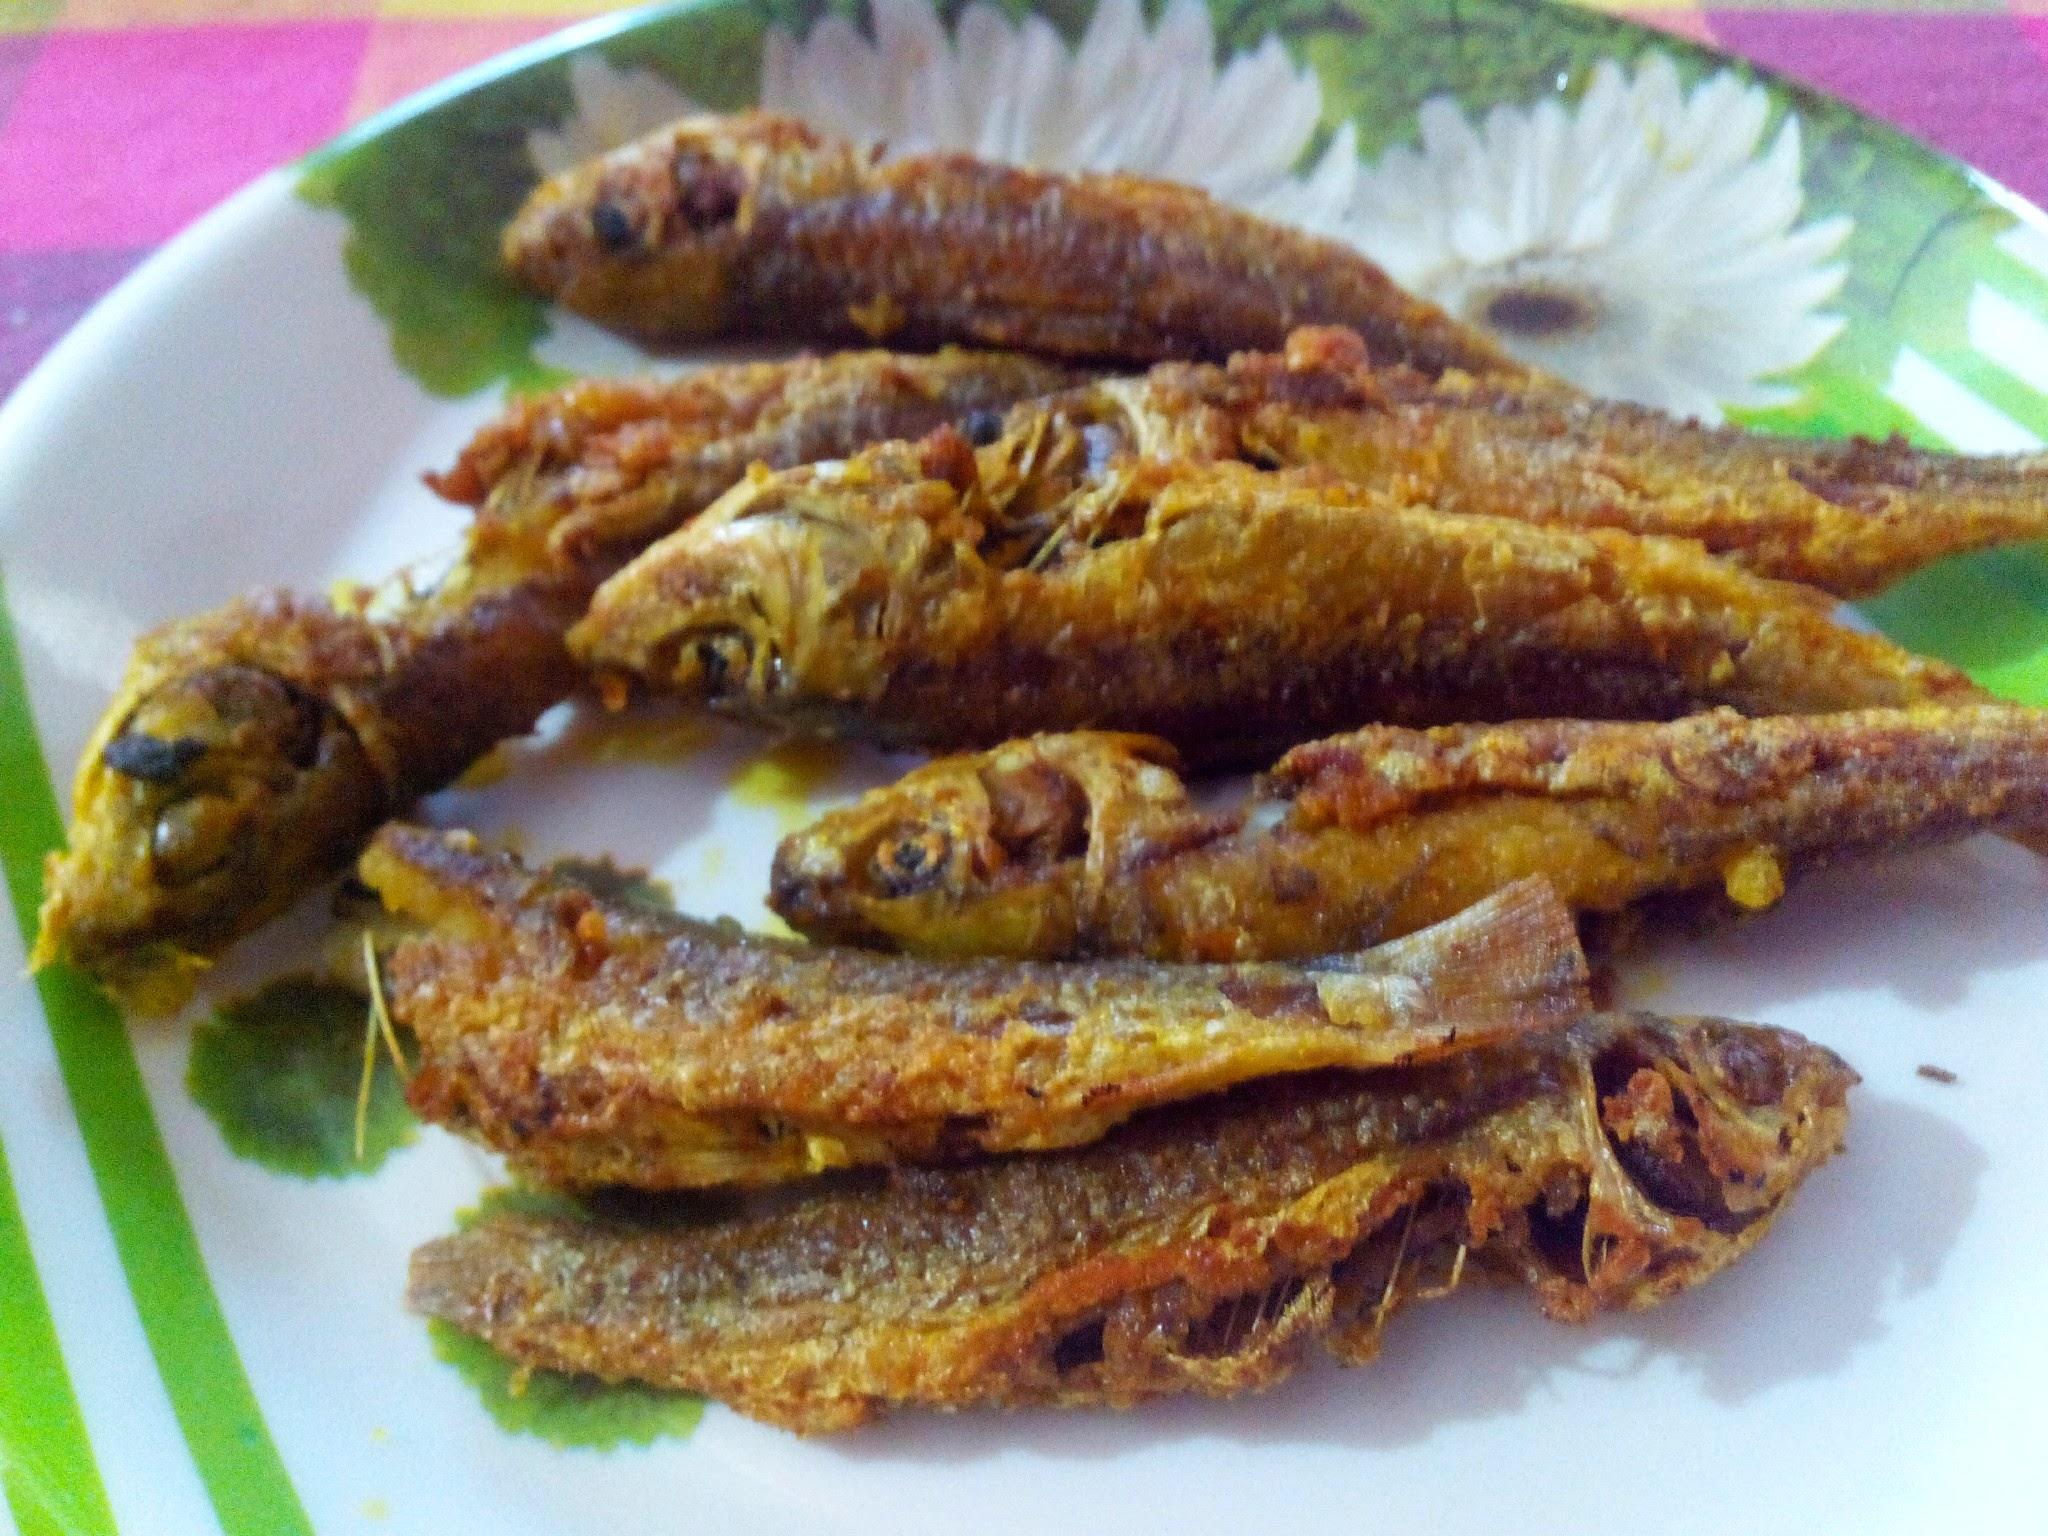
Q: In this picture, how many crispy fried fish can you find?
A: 7